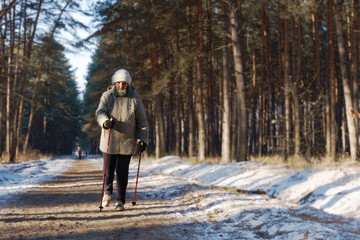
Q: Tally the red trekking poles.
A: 2